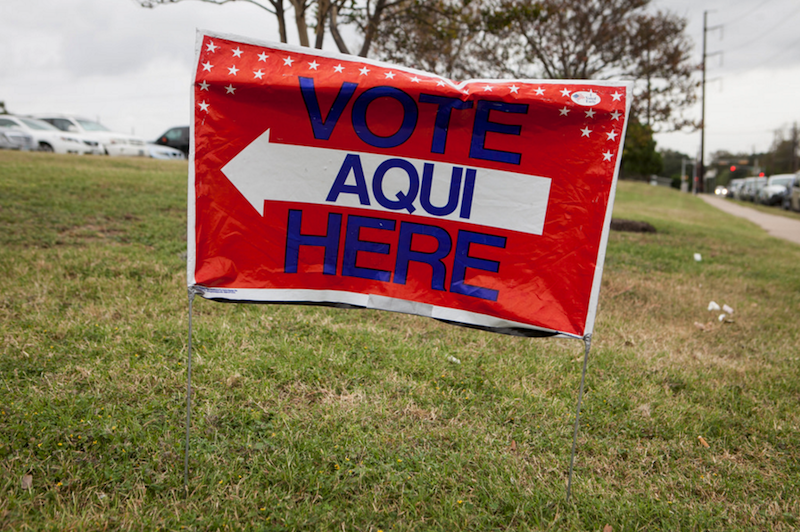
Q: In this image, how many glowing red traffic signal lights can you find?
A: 2